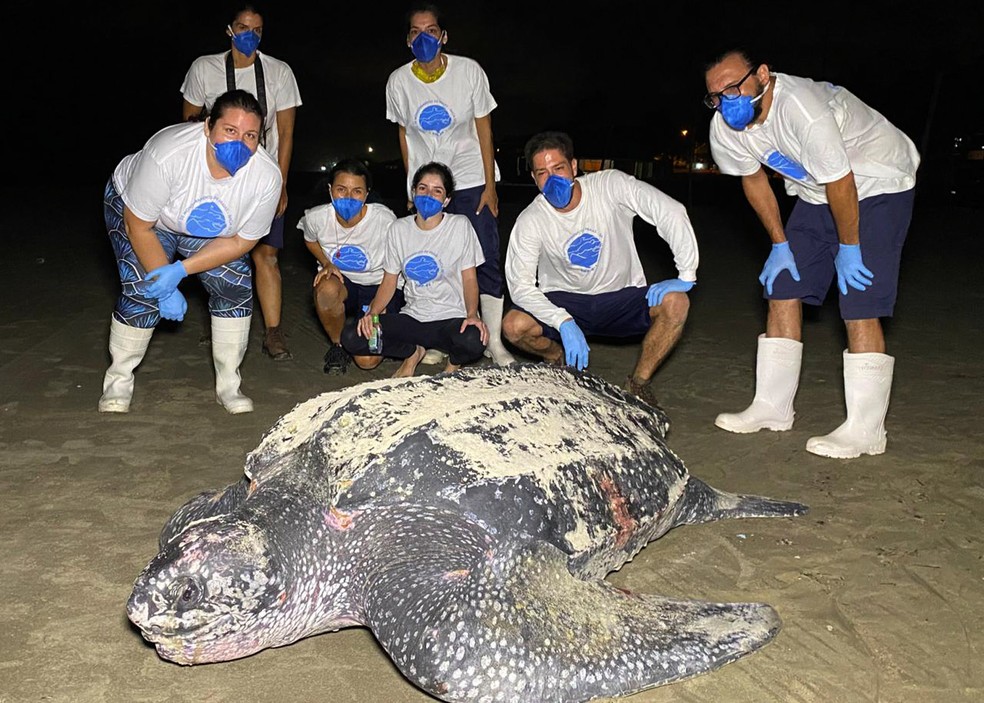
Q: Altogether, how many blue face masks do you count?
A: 7